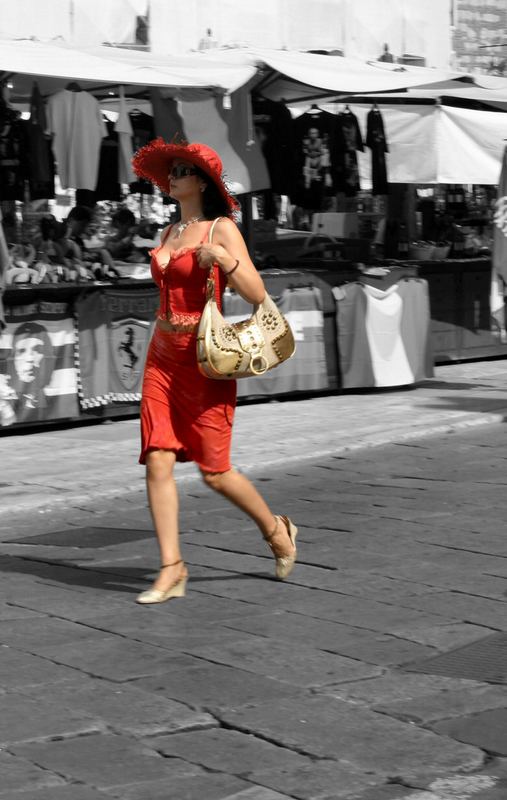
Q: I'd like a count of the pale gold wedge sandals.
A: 2